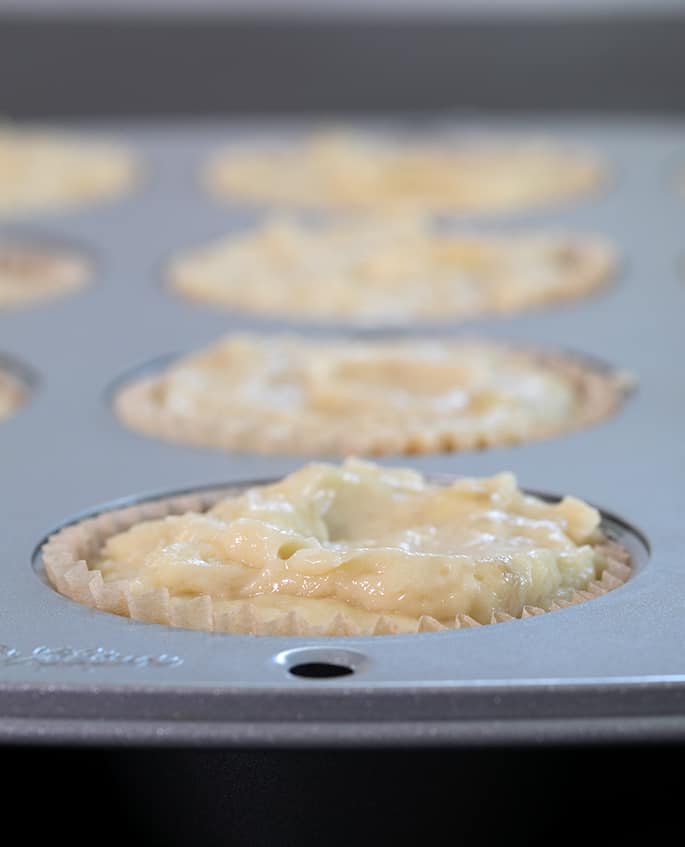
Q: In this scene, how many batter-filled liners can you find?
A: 7